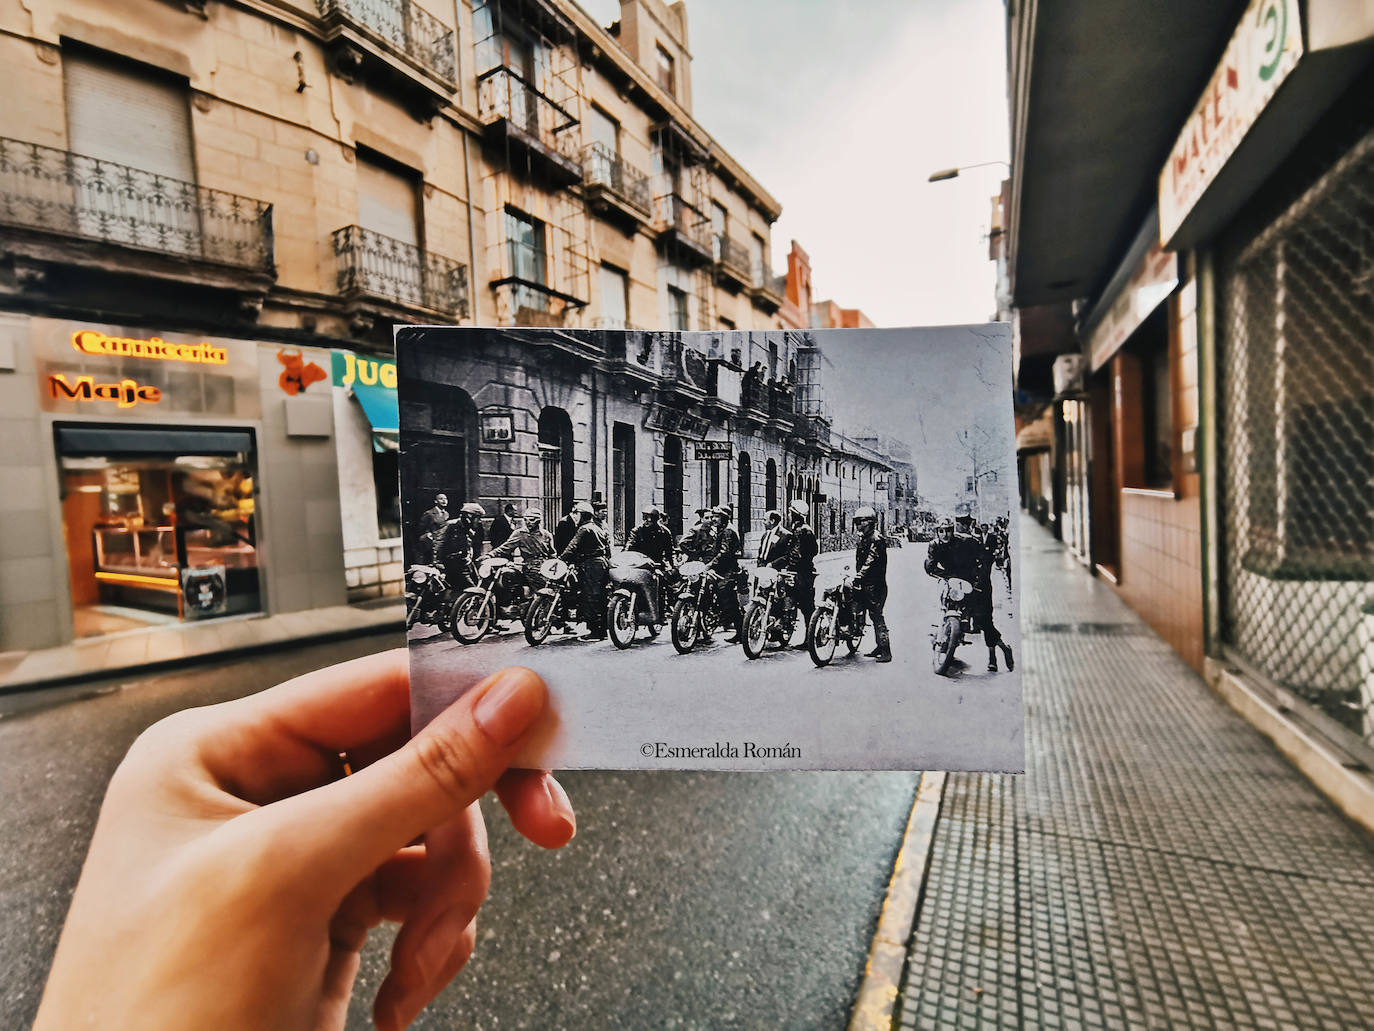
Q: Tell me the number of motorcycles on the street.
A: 8